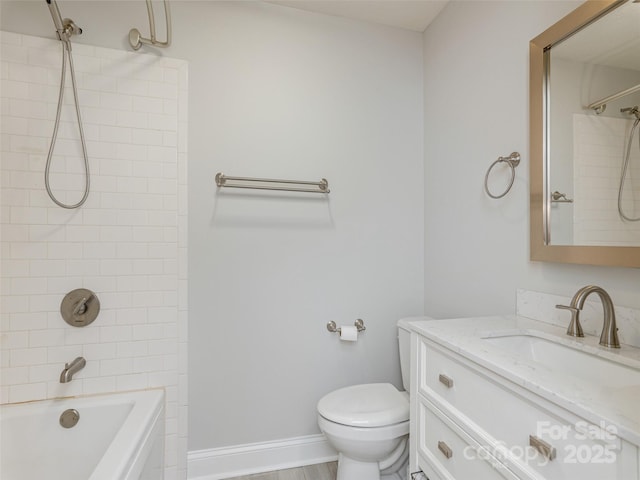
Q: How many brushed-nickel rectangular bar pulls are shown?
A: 3